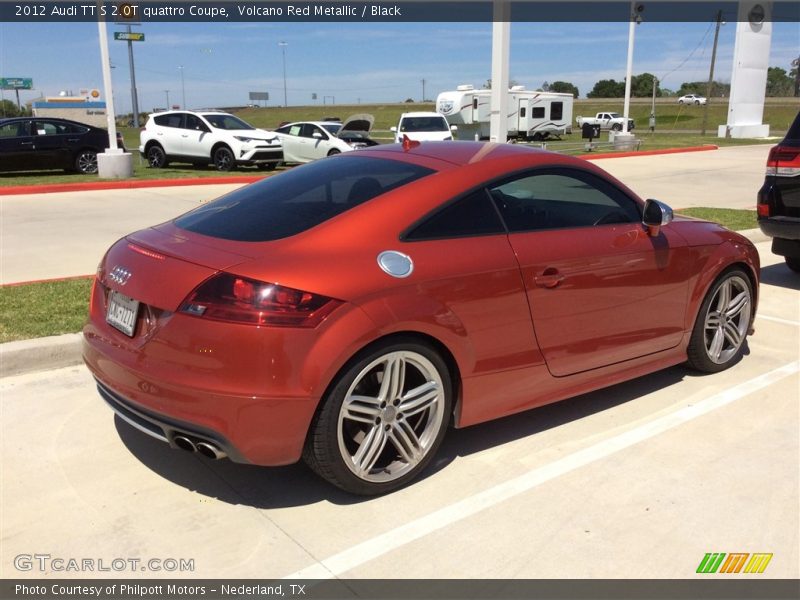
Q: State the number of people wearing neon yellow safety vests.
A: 0